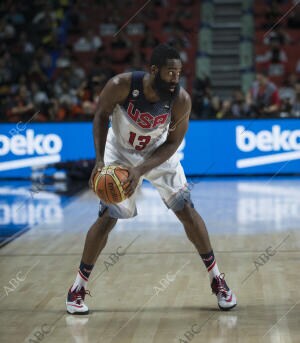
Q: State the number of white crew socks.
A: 2